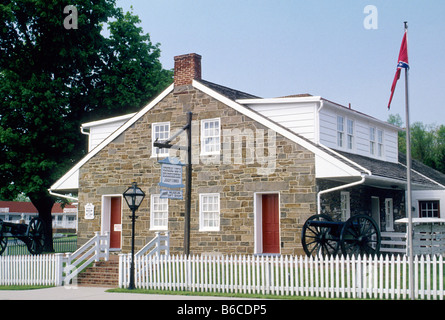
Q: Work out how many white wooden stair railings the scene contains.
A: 2